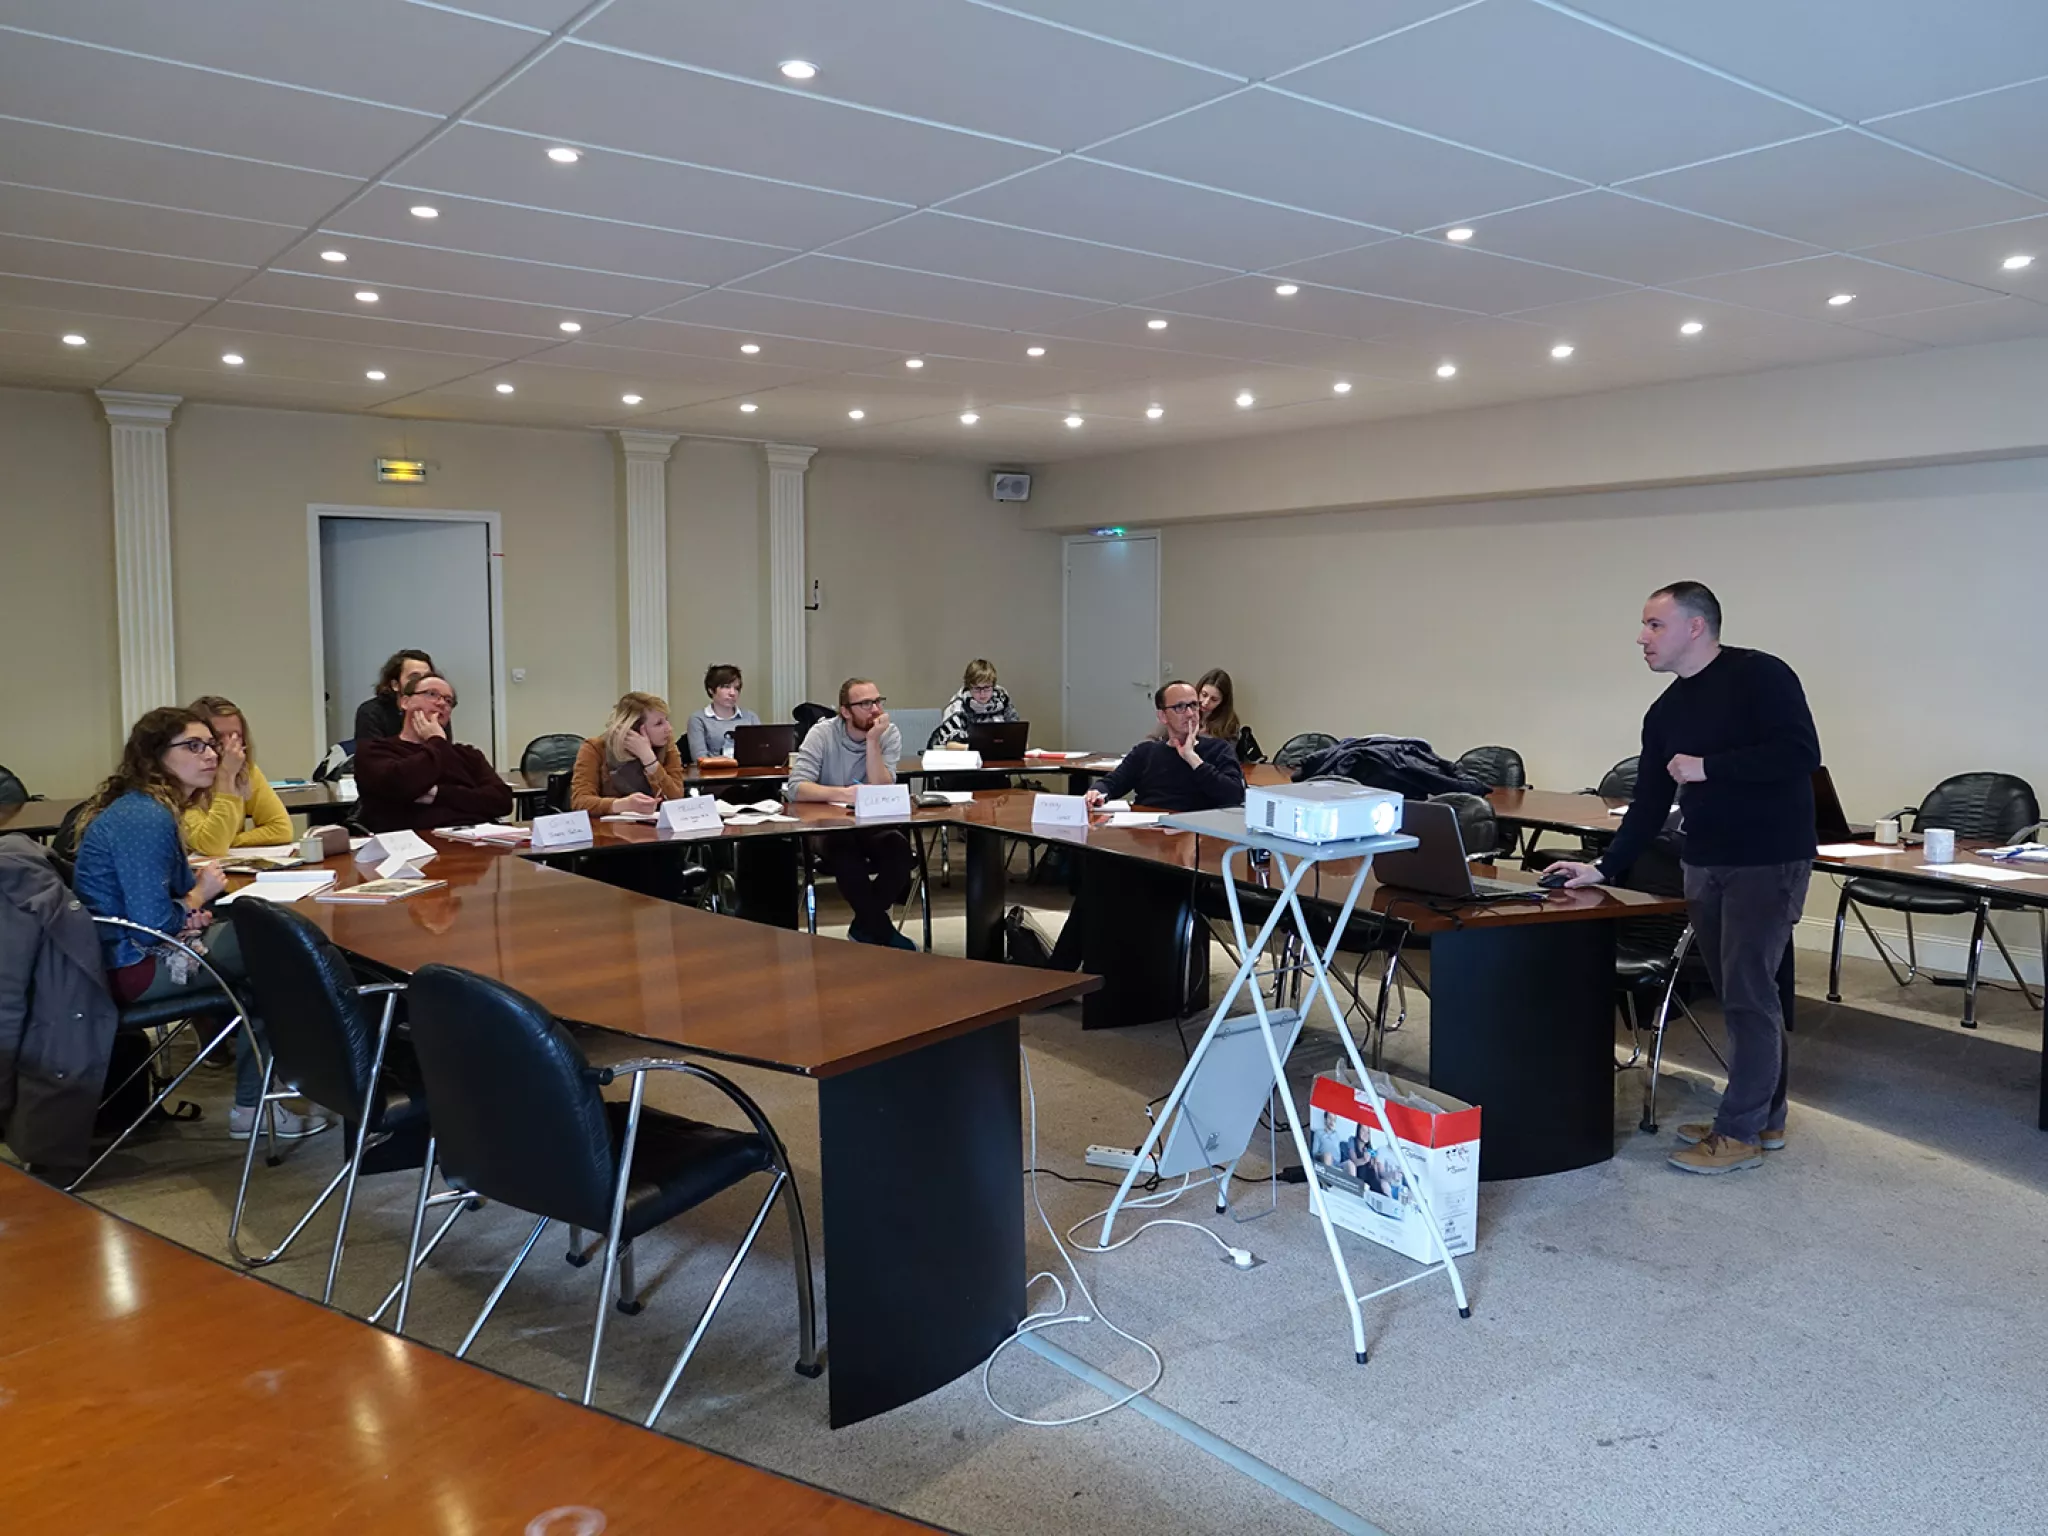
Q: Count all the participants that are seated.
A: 10